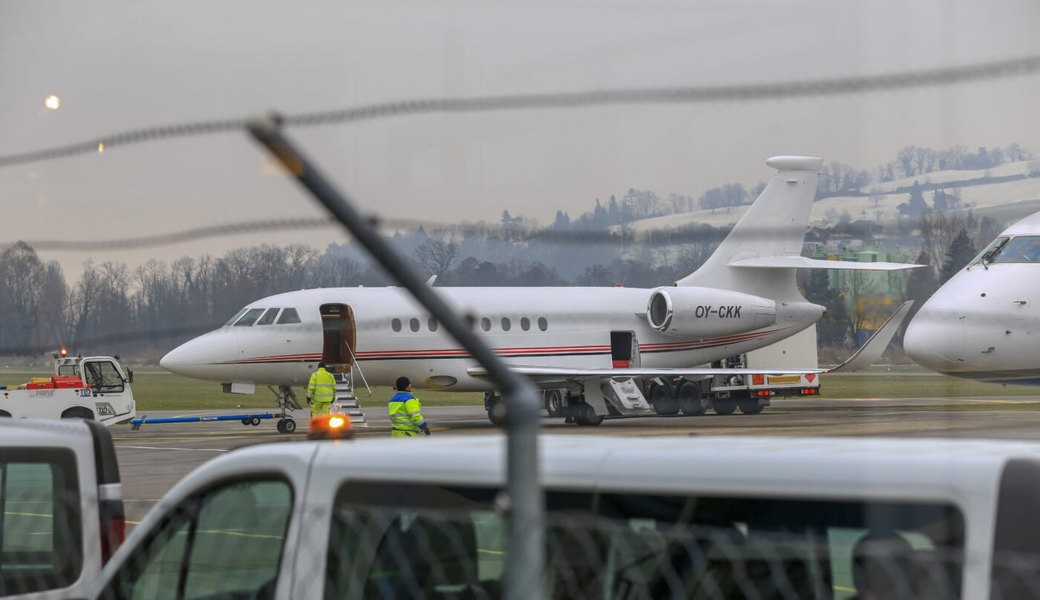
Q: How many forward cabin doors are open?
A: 1